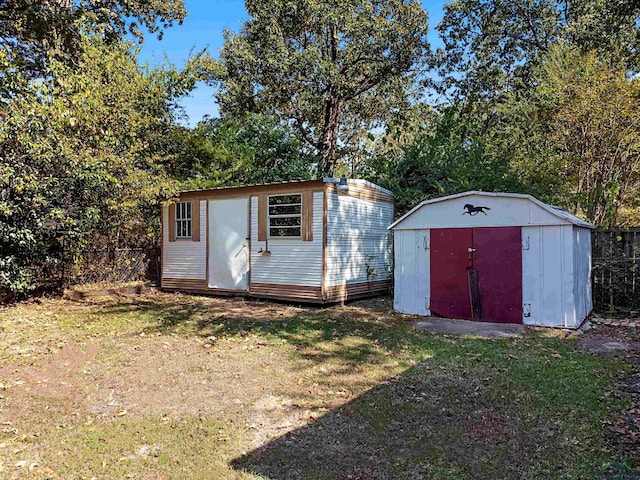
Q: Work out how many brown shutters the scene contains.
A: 4